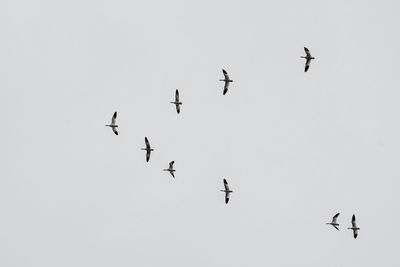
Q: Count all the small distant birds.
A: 9